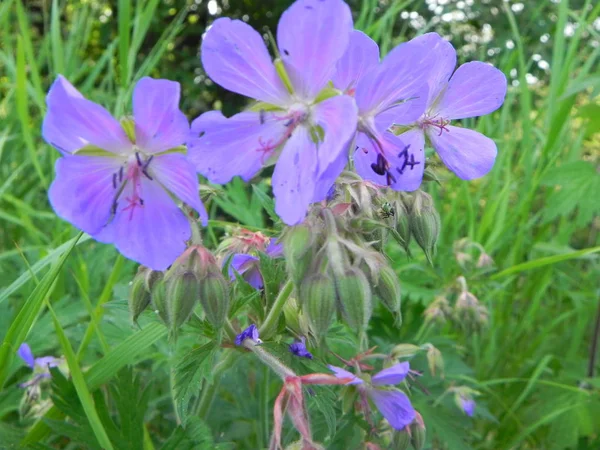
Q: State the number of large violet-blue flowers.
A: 4